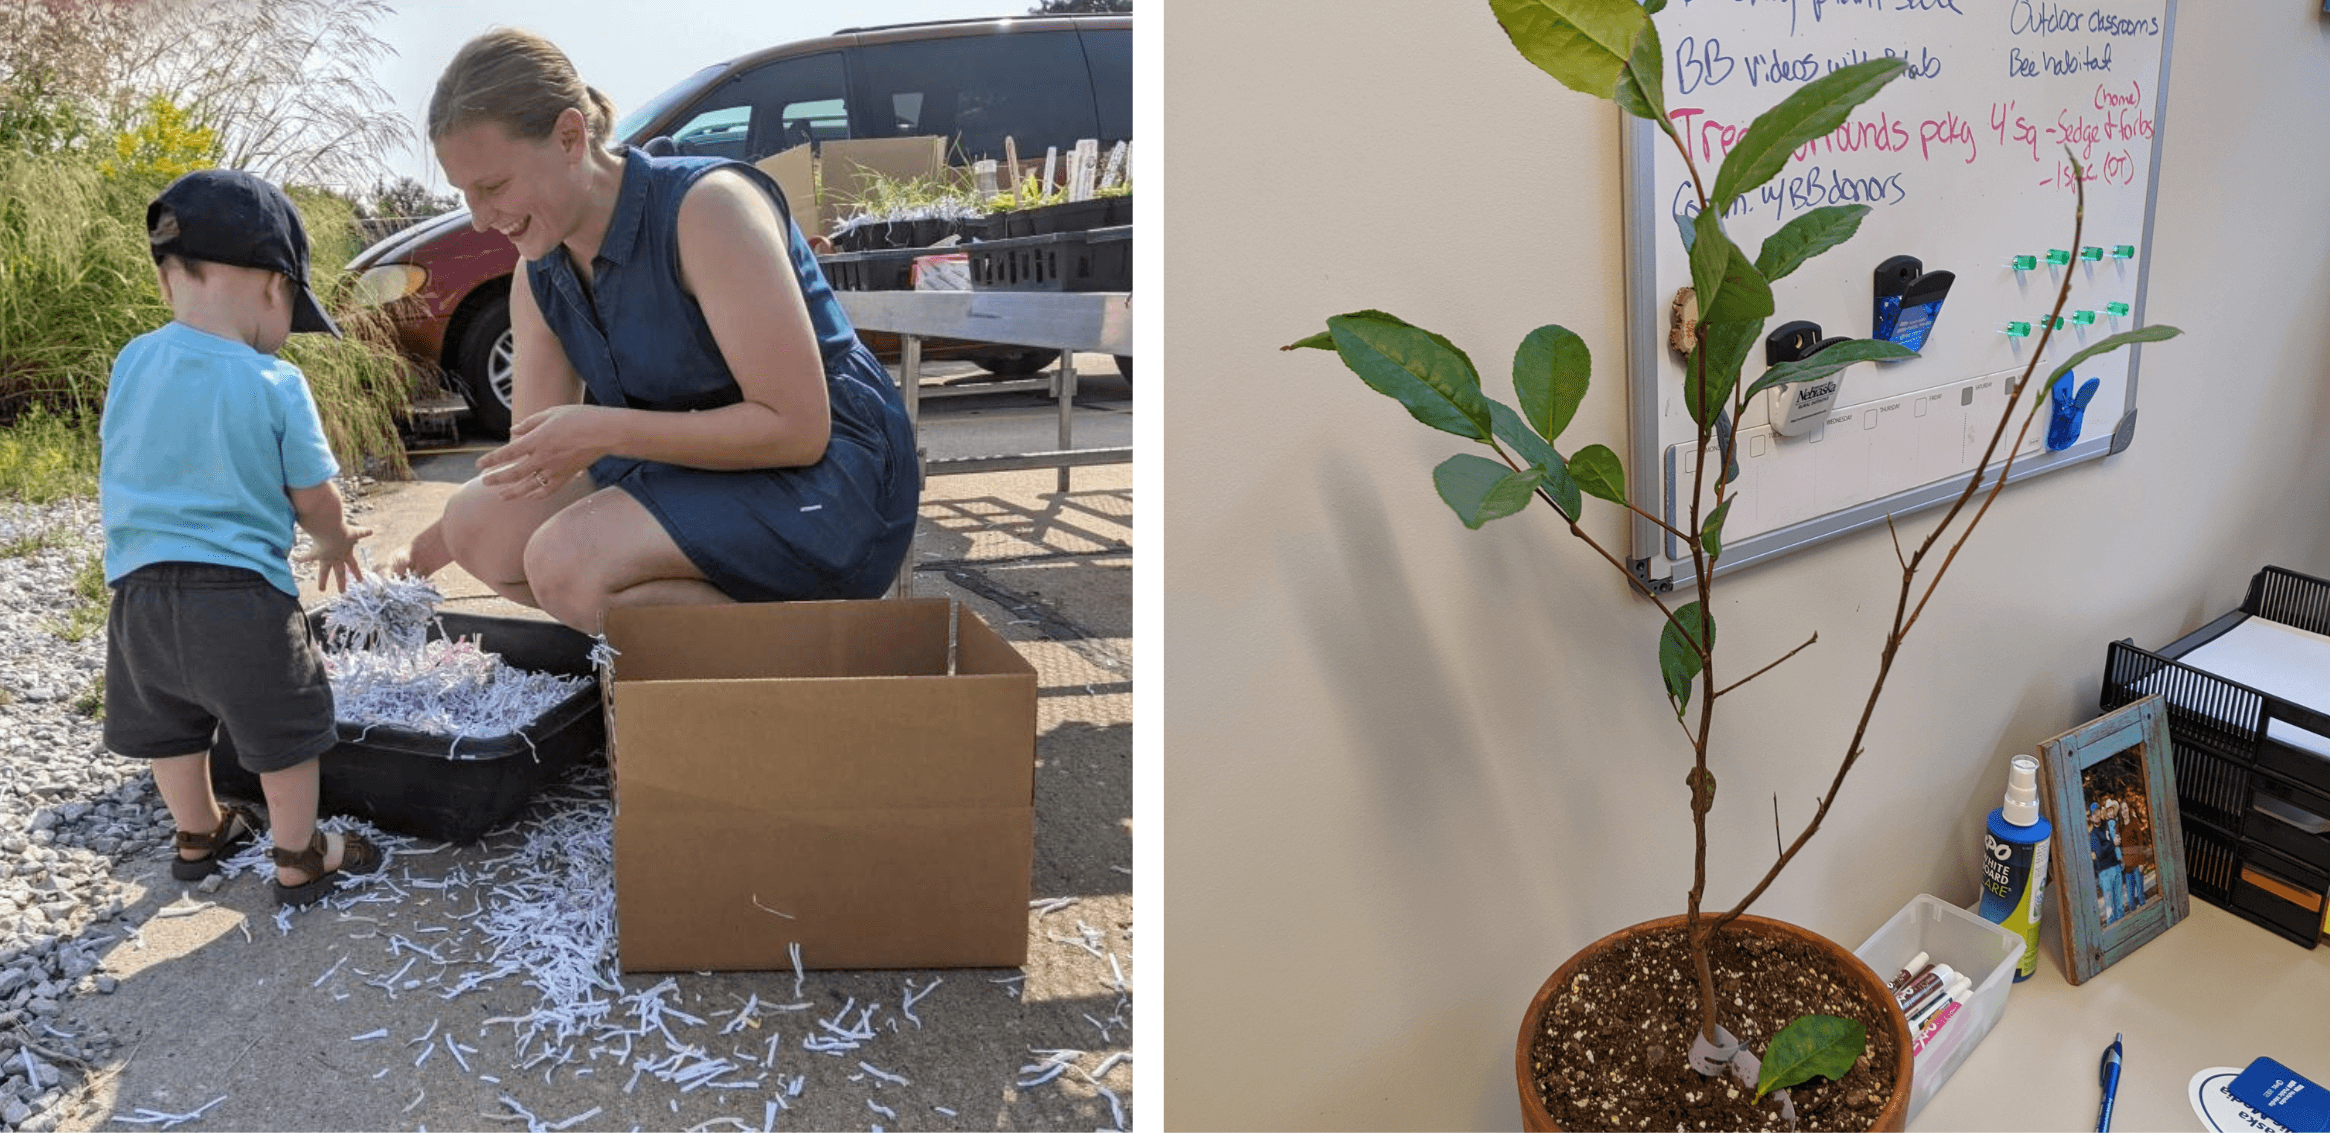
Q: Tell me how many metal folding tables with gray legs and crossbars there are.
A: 1